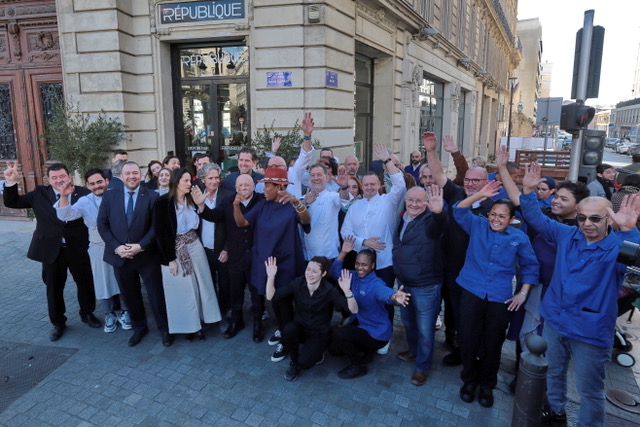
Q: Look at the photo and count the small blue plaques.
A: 2